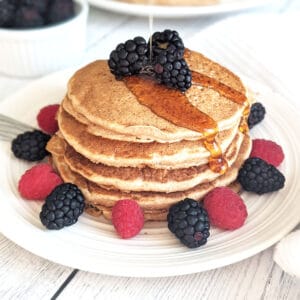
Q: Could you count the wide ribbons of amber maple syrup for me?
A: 2